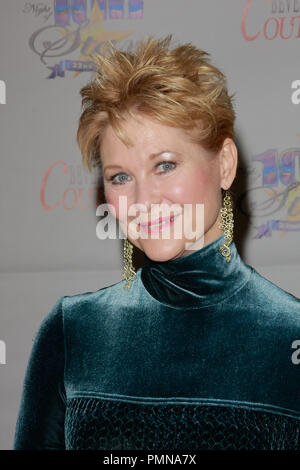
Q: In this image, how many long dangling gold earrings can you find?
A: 2